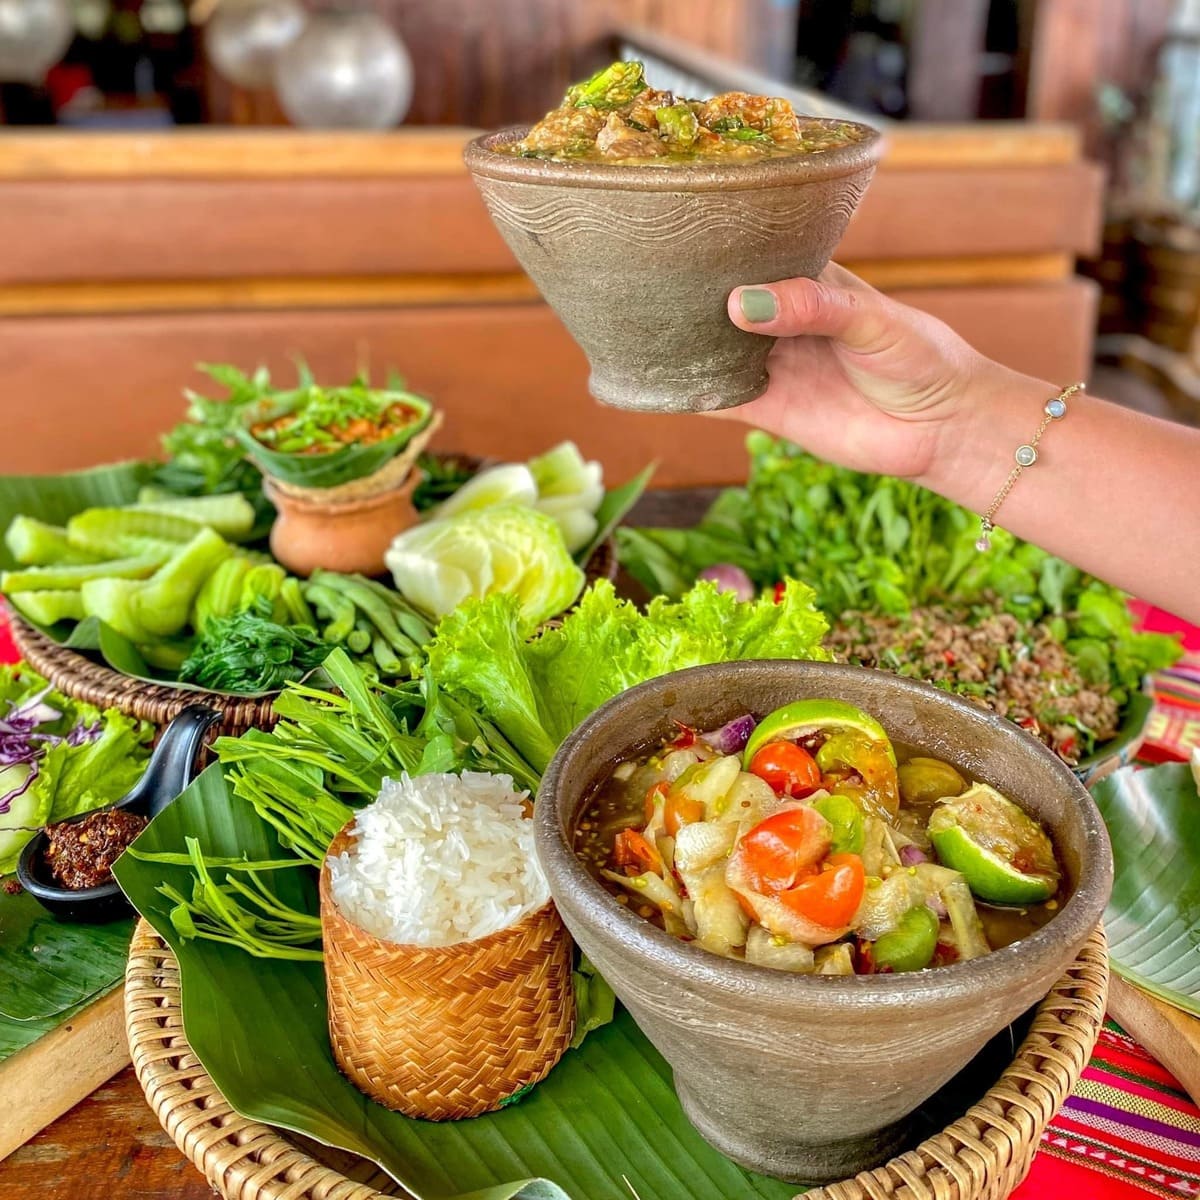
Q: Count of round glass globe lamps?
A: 3